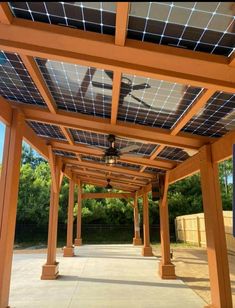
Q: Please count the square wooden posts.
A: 8